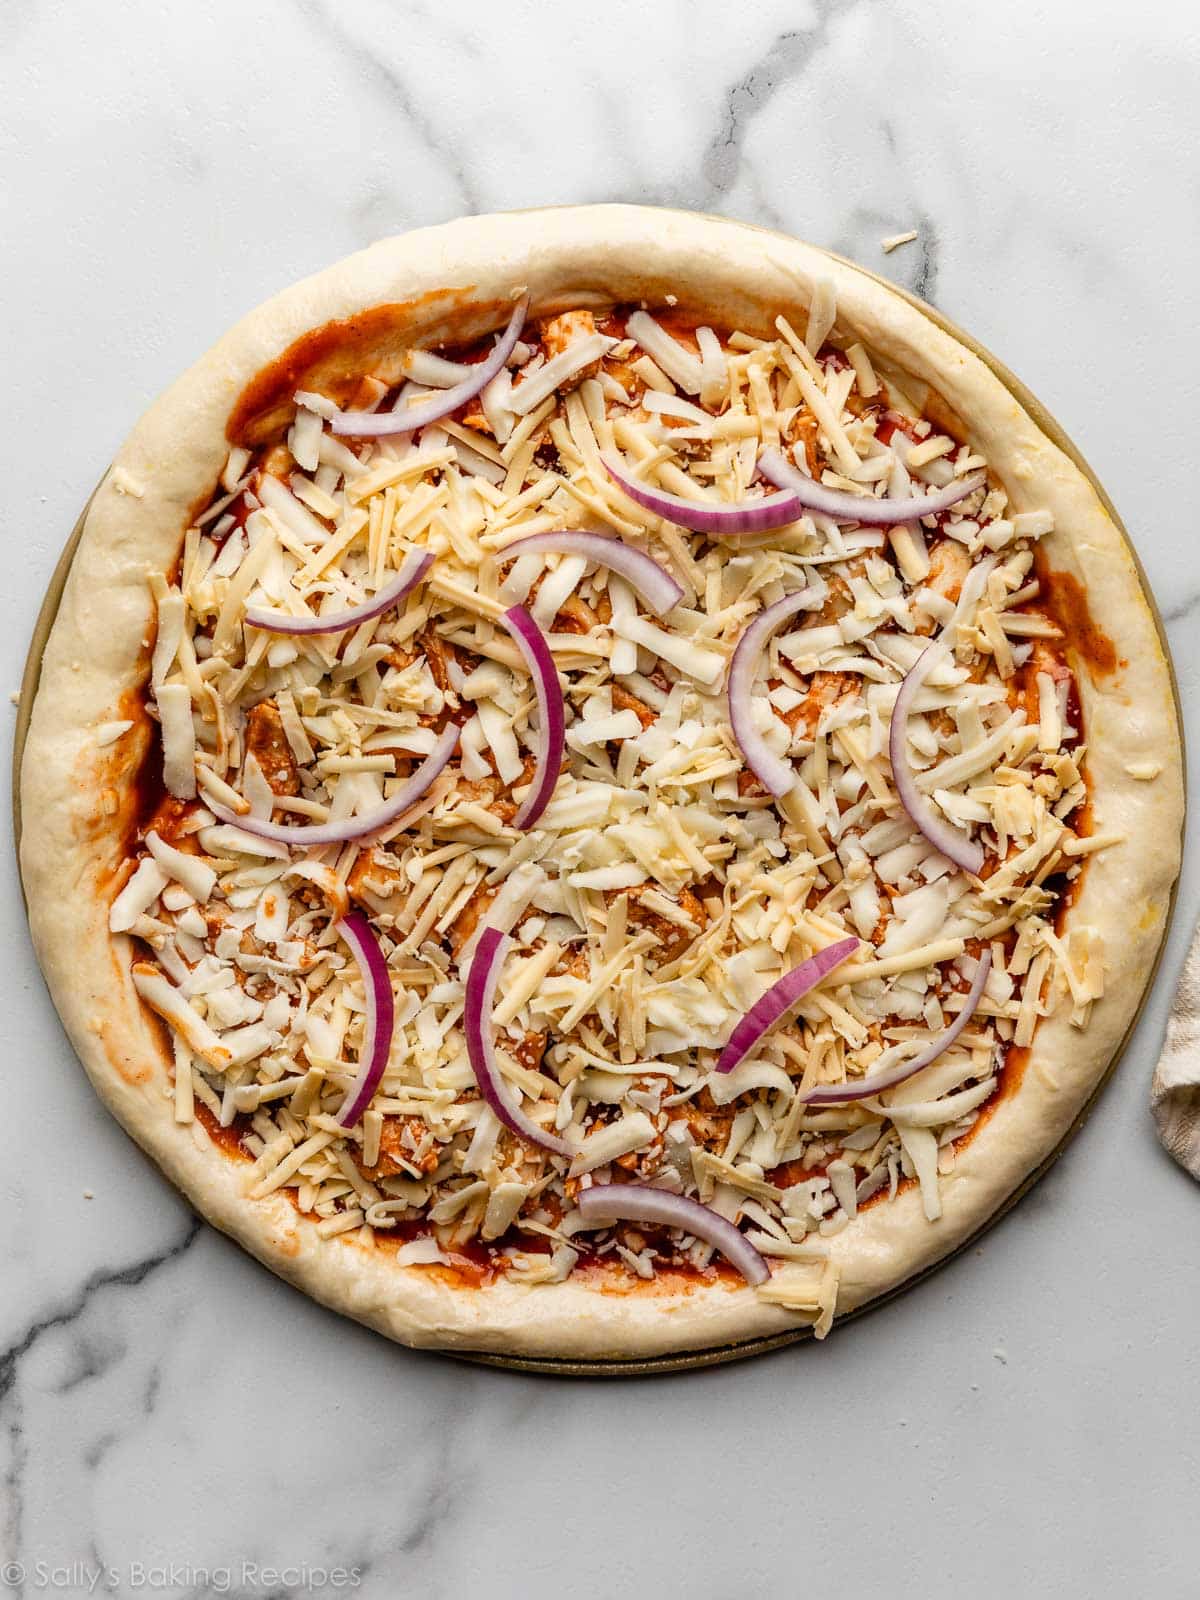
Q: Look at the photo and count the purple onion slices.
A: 14